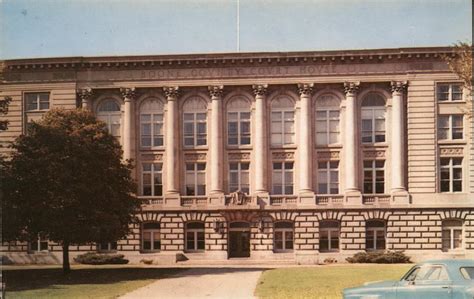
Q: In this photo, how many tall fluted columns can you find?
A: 8